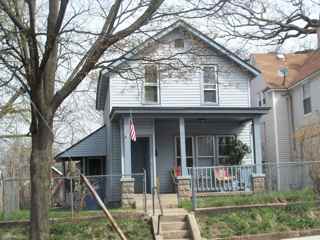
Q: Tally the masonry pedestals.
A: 3